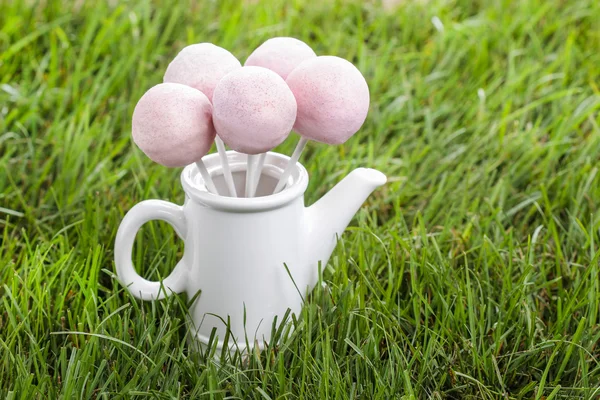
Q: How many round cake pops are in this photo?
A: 5